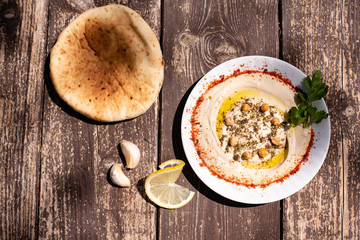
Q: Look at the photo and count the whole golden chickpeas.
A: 8